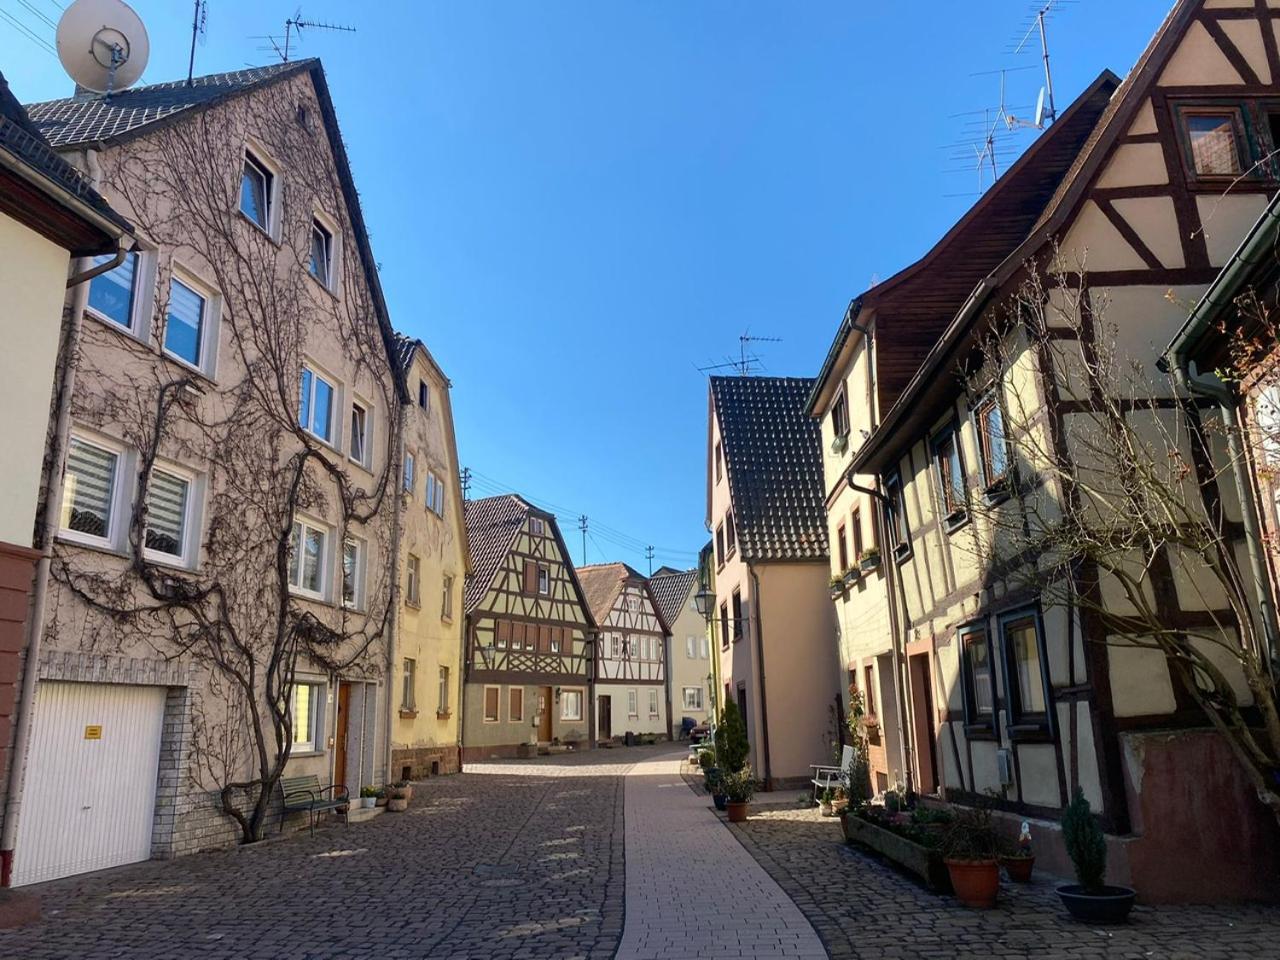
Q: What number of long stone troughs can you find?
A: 1